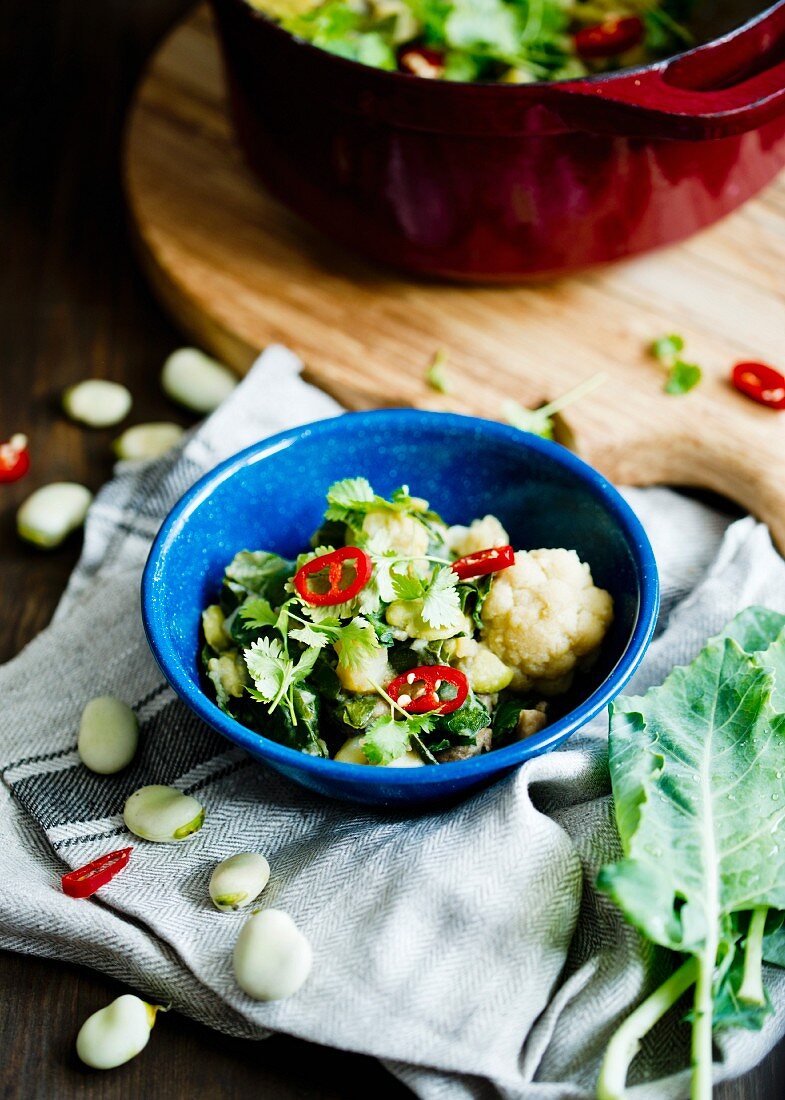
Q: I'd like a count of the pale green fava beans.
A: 9